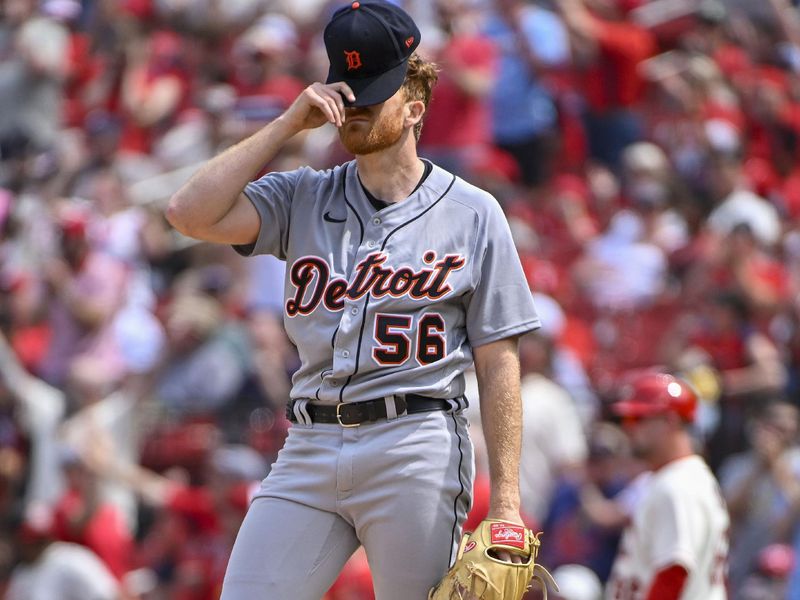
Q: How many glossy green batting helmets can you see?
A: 0